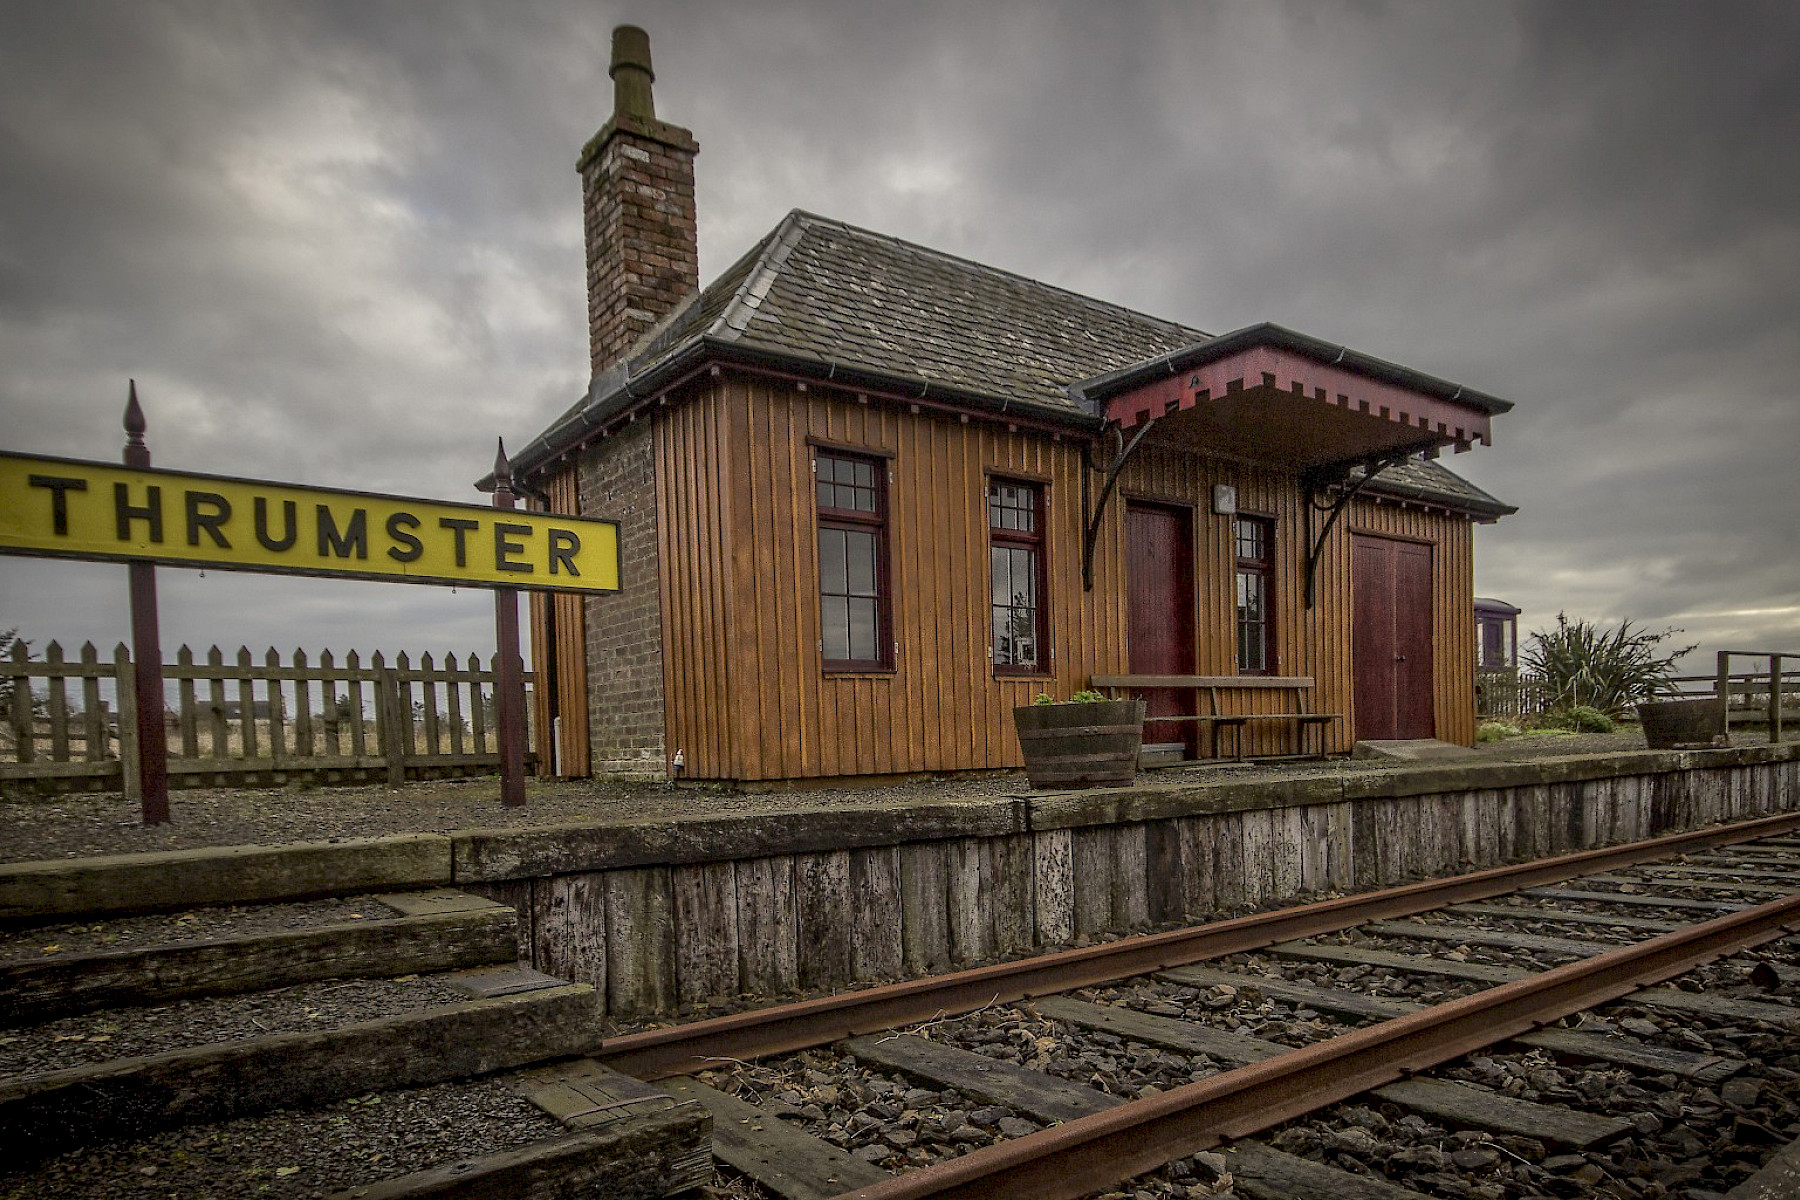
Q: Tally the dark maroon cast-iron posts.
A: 2